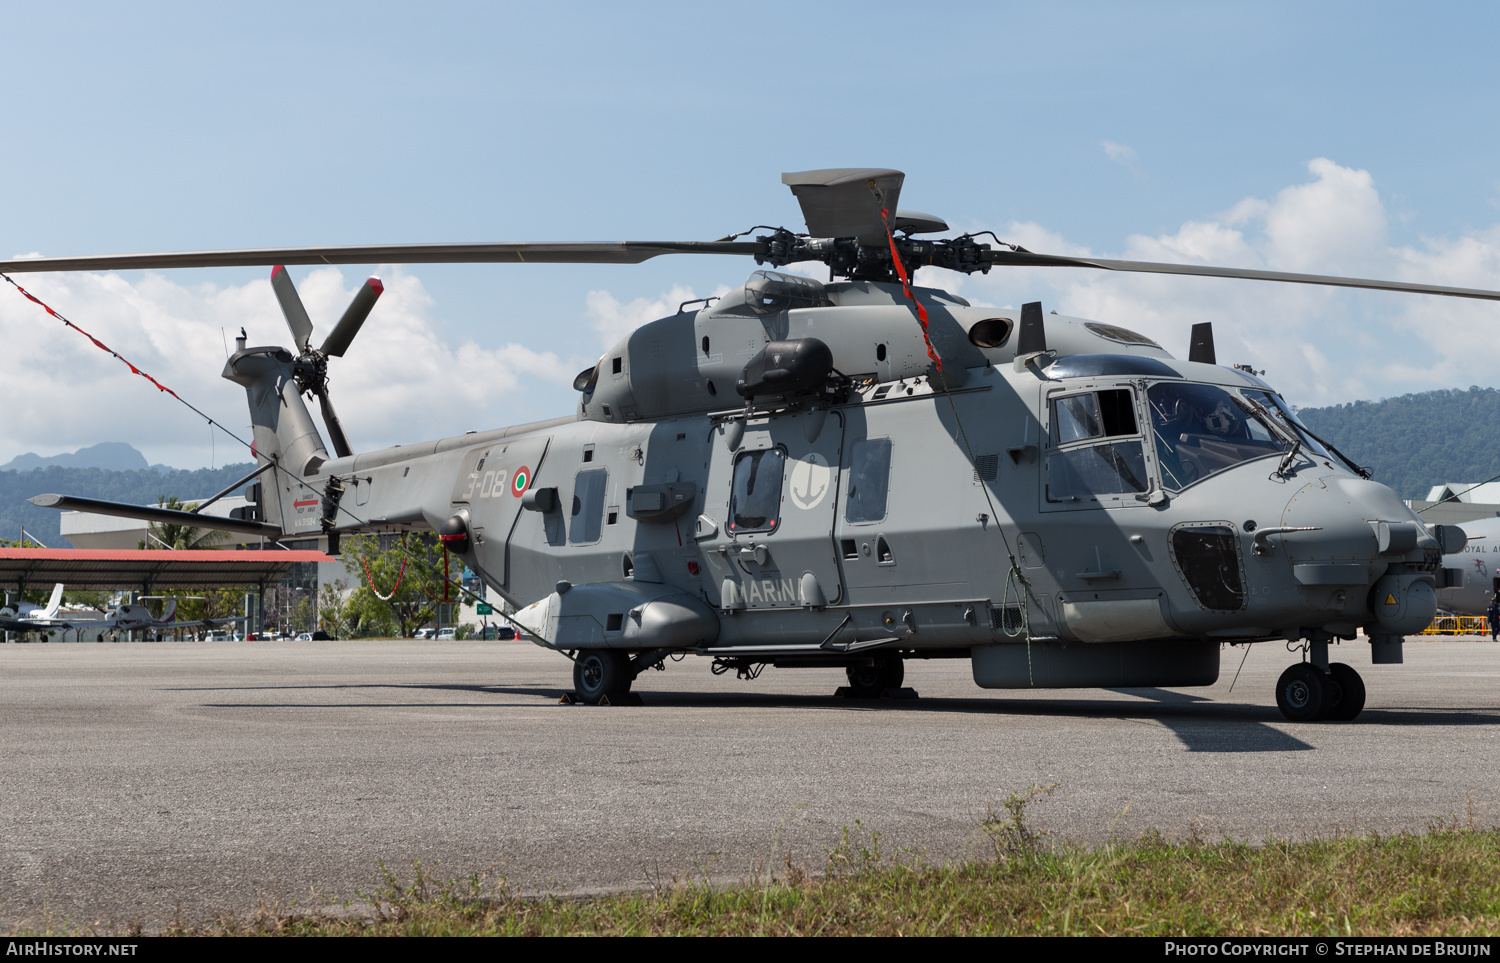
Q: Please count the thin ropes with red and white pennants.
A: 2